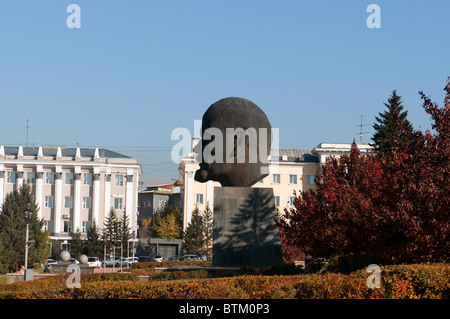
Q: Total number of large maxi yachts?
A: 0